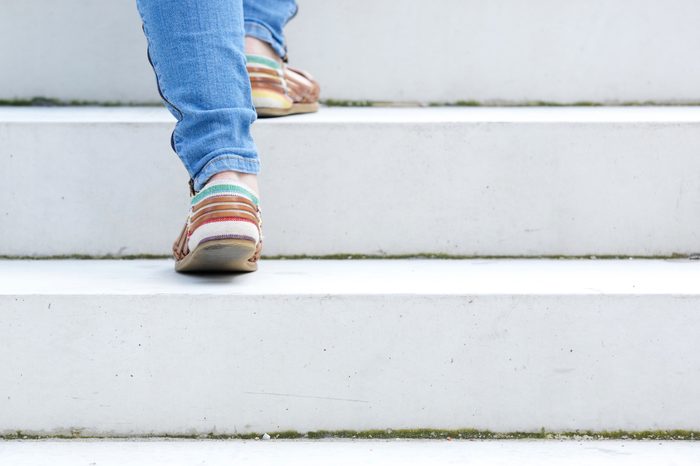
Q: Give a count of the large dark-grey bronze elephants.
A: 0